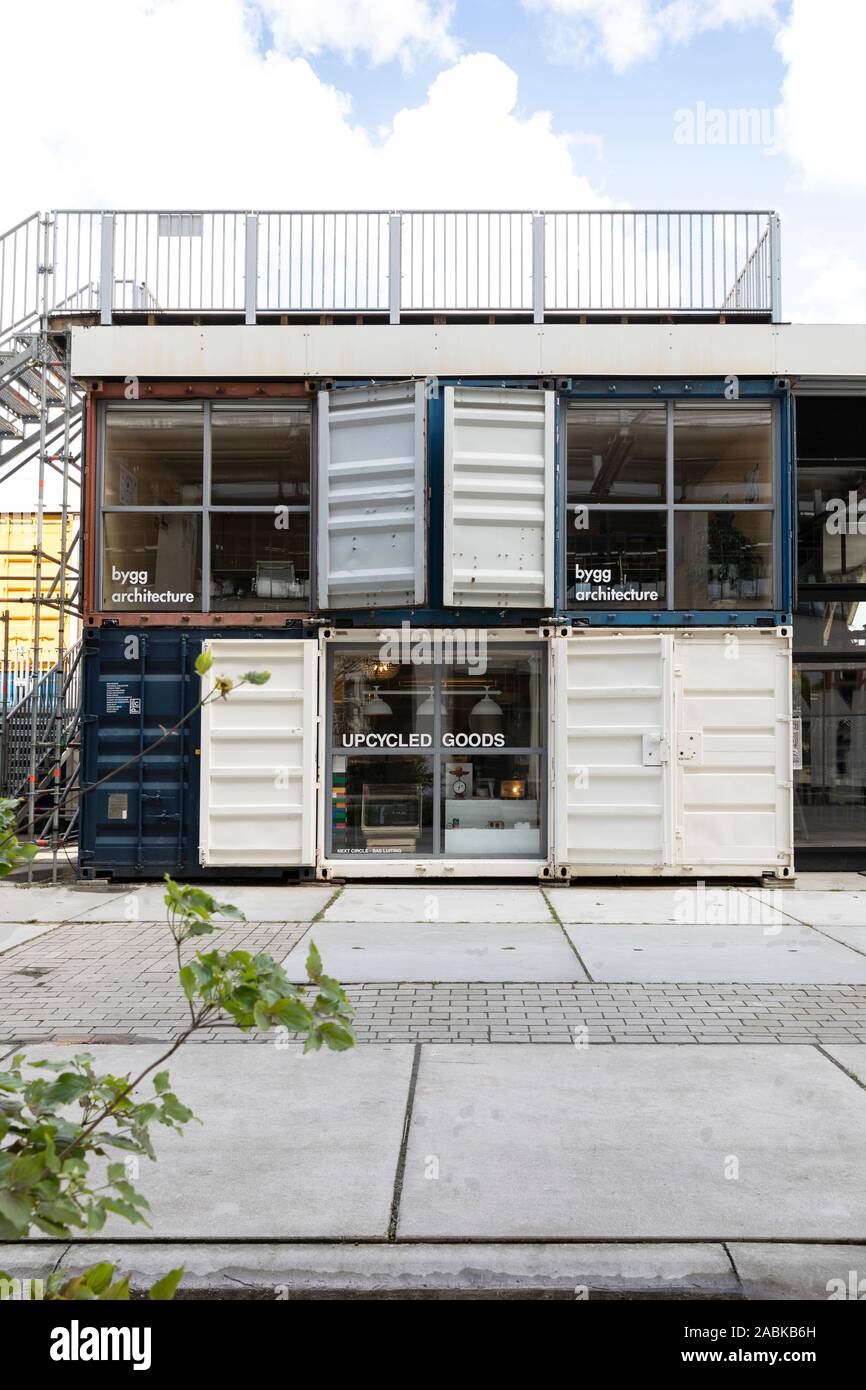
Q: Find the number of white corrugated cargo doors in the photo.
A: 5